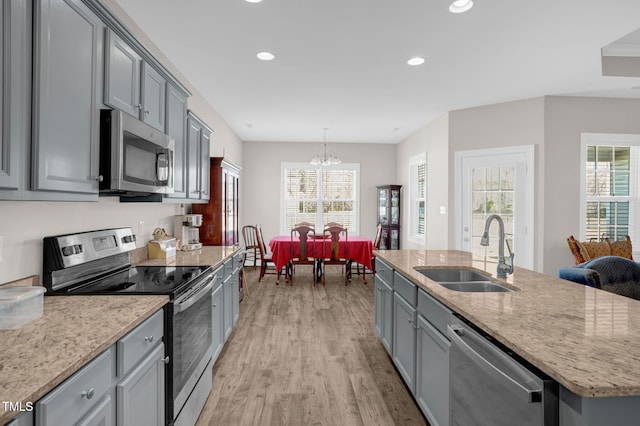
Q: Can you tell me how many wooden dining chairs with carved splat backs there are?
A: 6